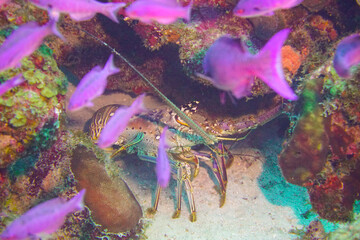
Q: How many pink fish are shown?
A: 11